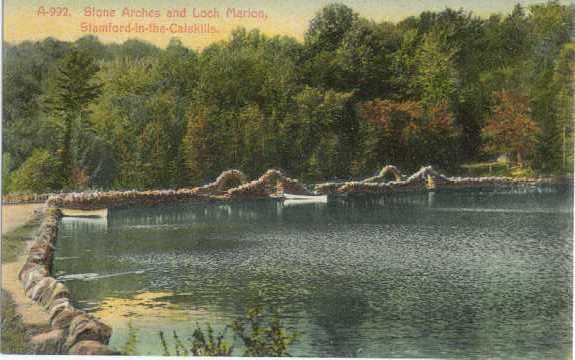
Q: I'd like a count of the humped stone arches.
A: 4